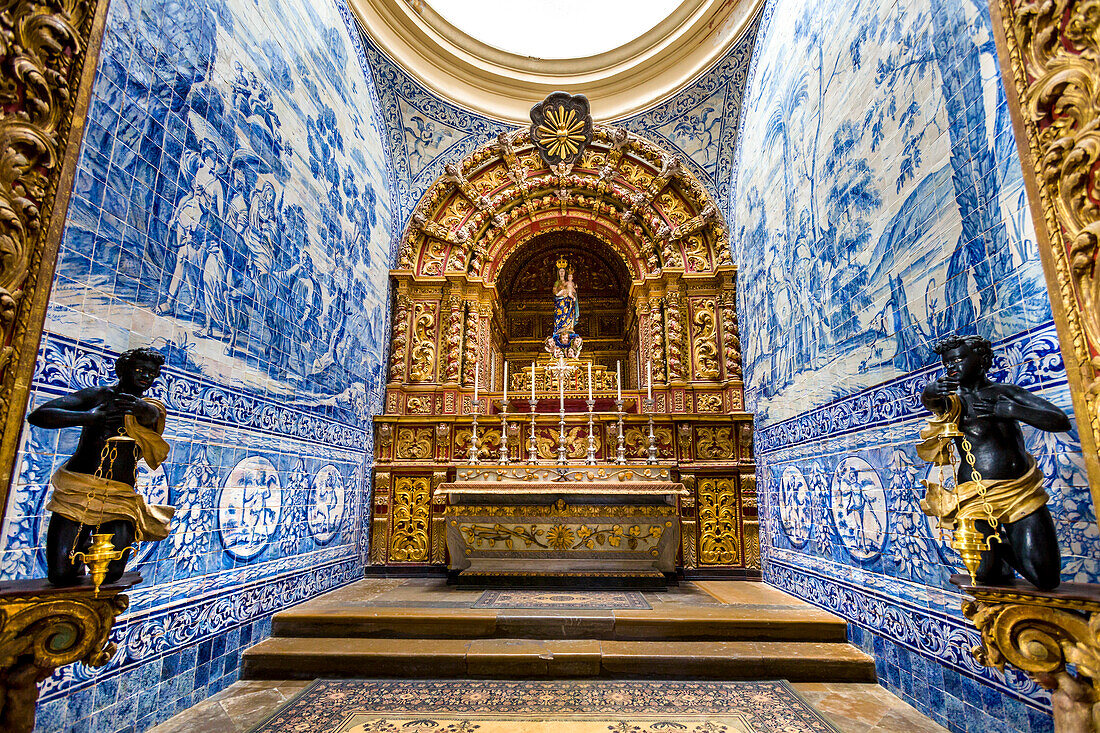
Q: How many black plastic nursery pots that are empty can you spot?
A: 0